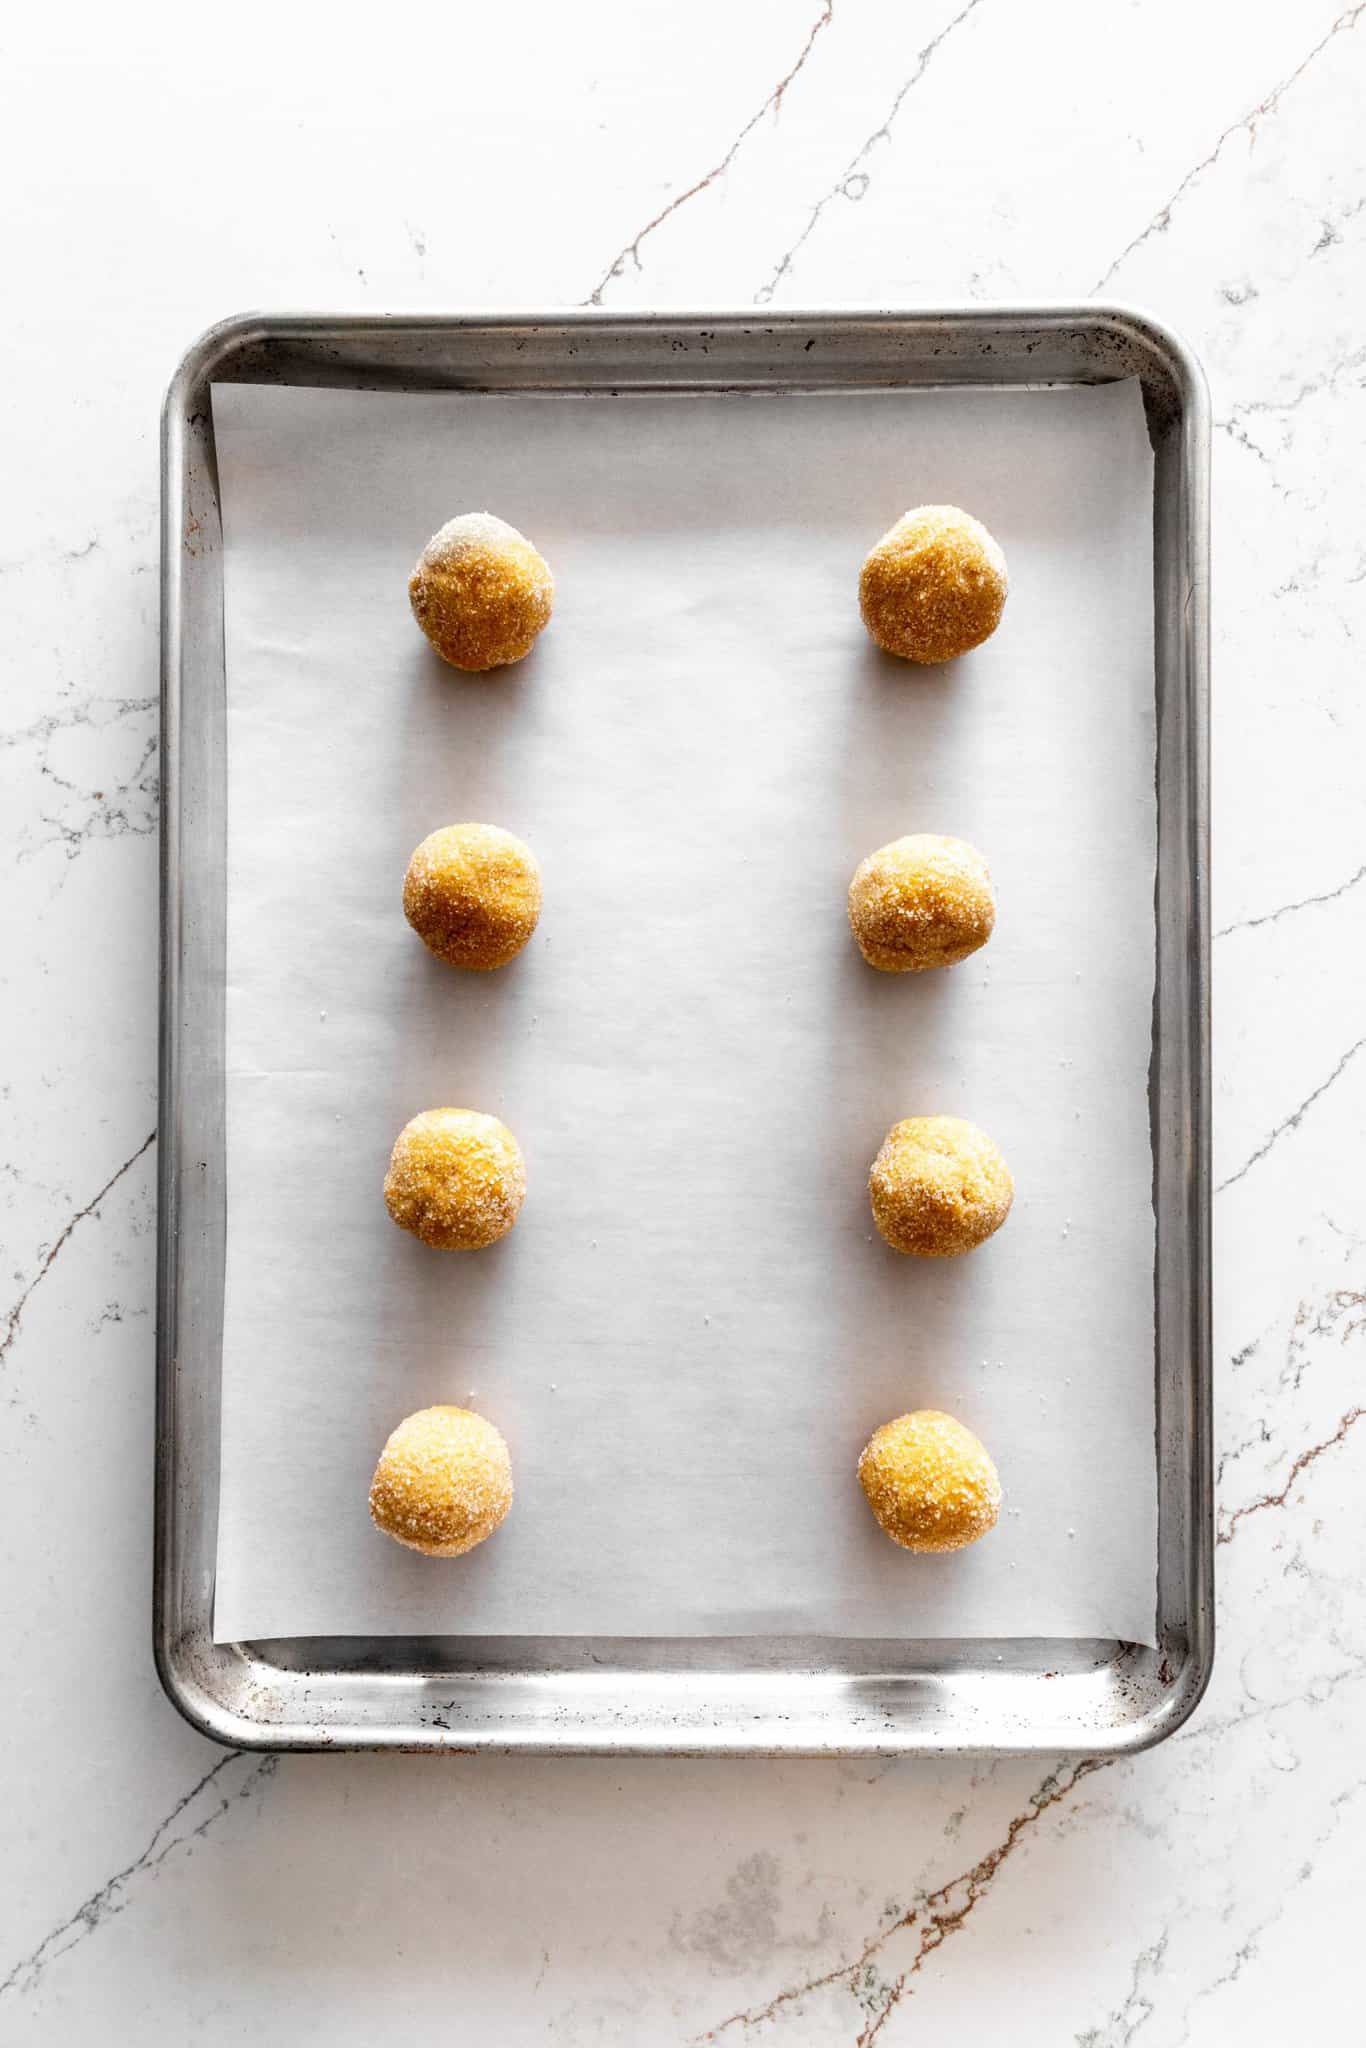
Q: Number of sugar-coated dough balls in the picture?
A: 8